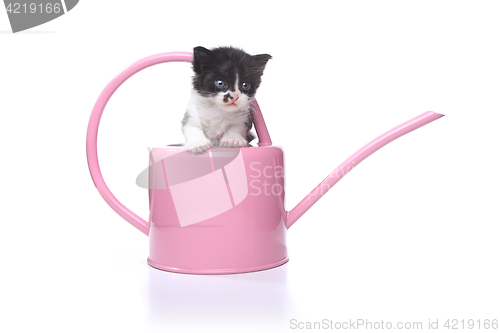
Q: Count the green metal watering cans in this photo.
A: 0